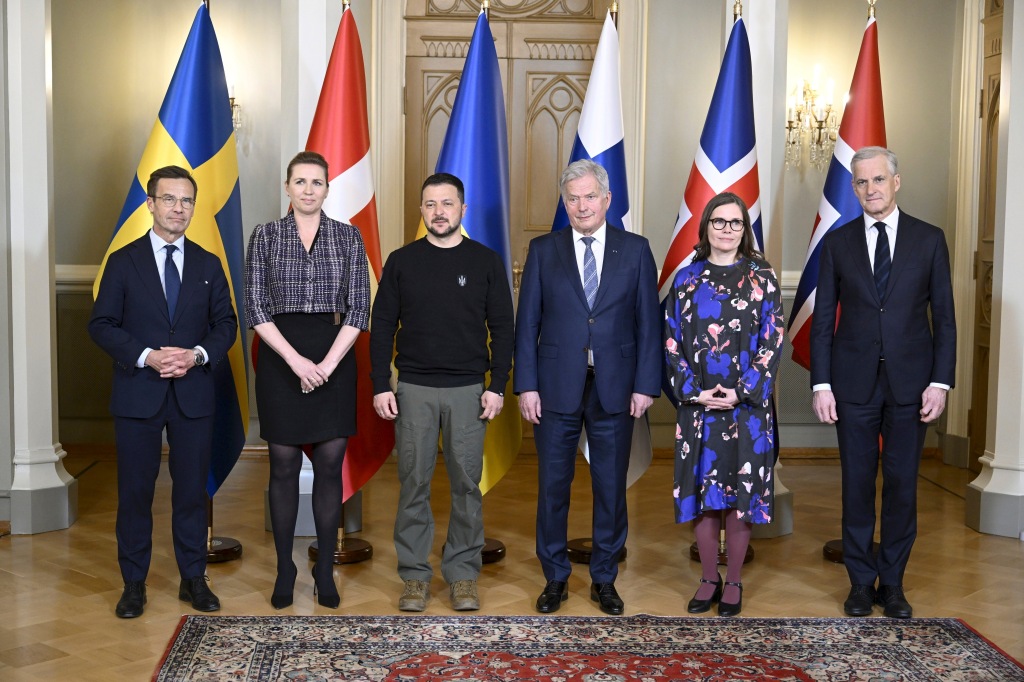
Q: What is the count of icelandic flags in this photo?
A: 1